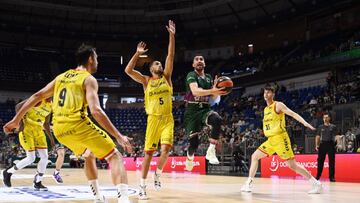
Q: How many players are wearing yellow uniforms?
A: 4